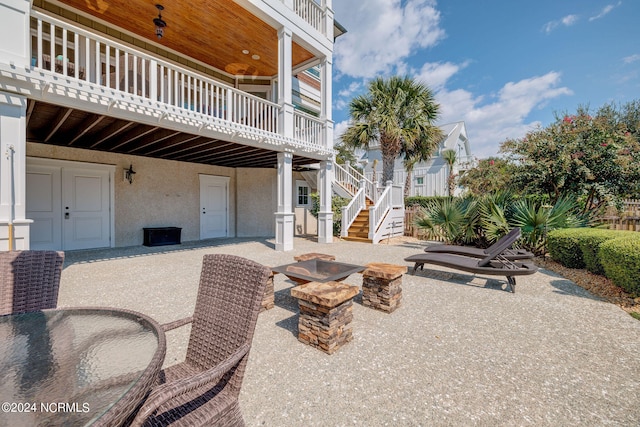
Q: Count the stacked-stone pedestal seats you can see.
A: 4